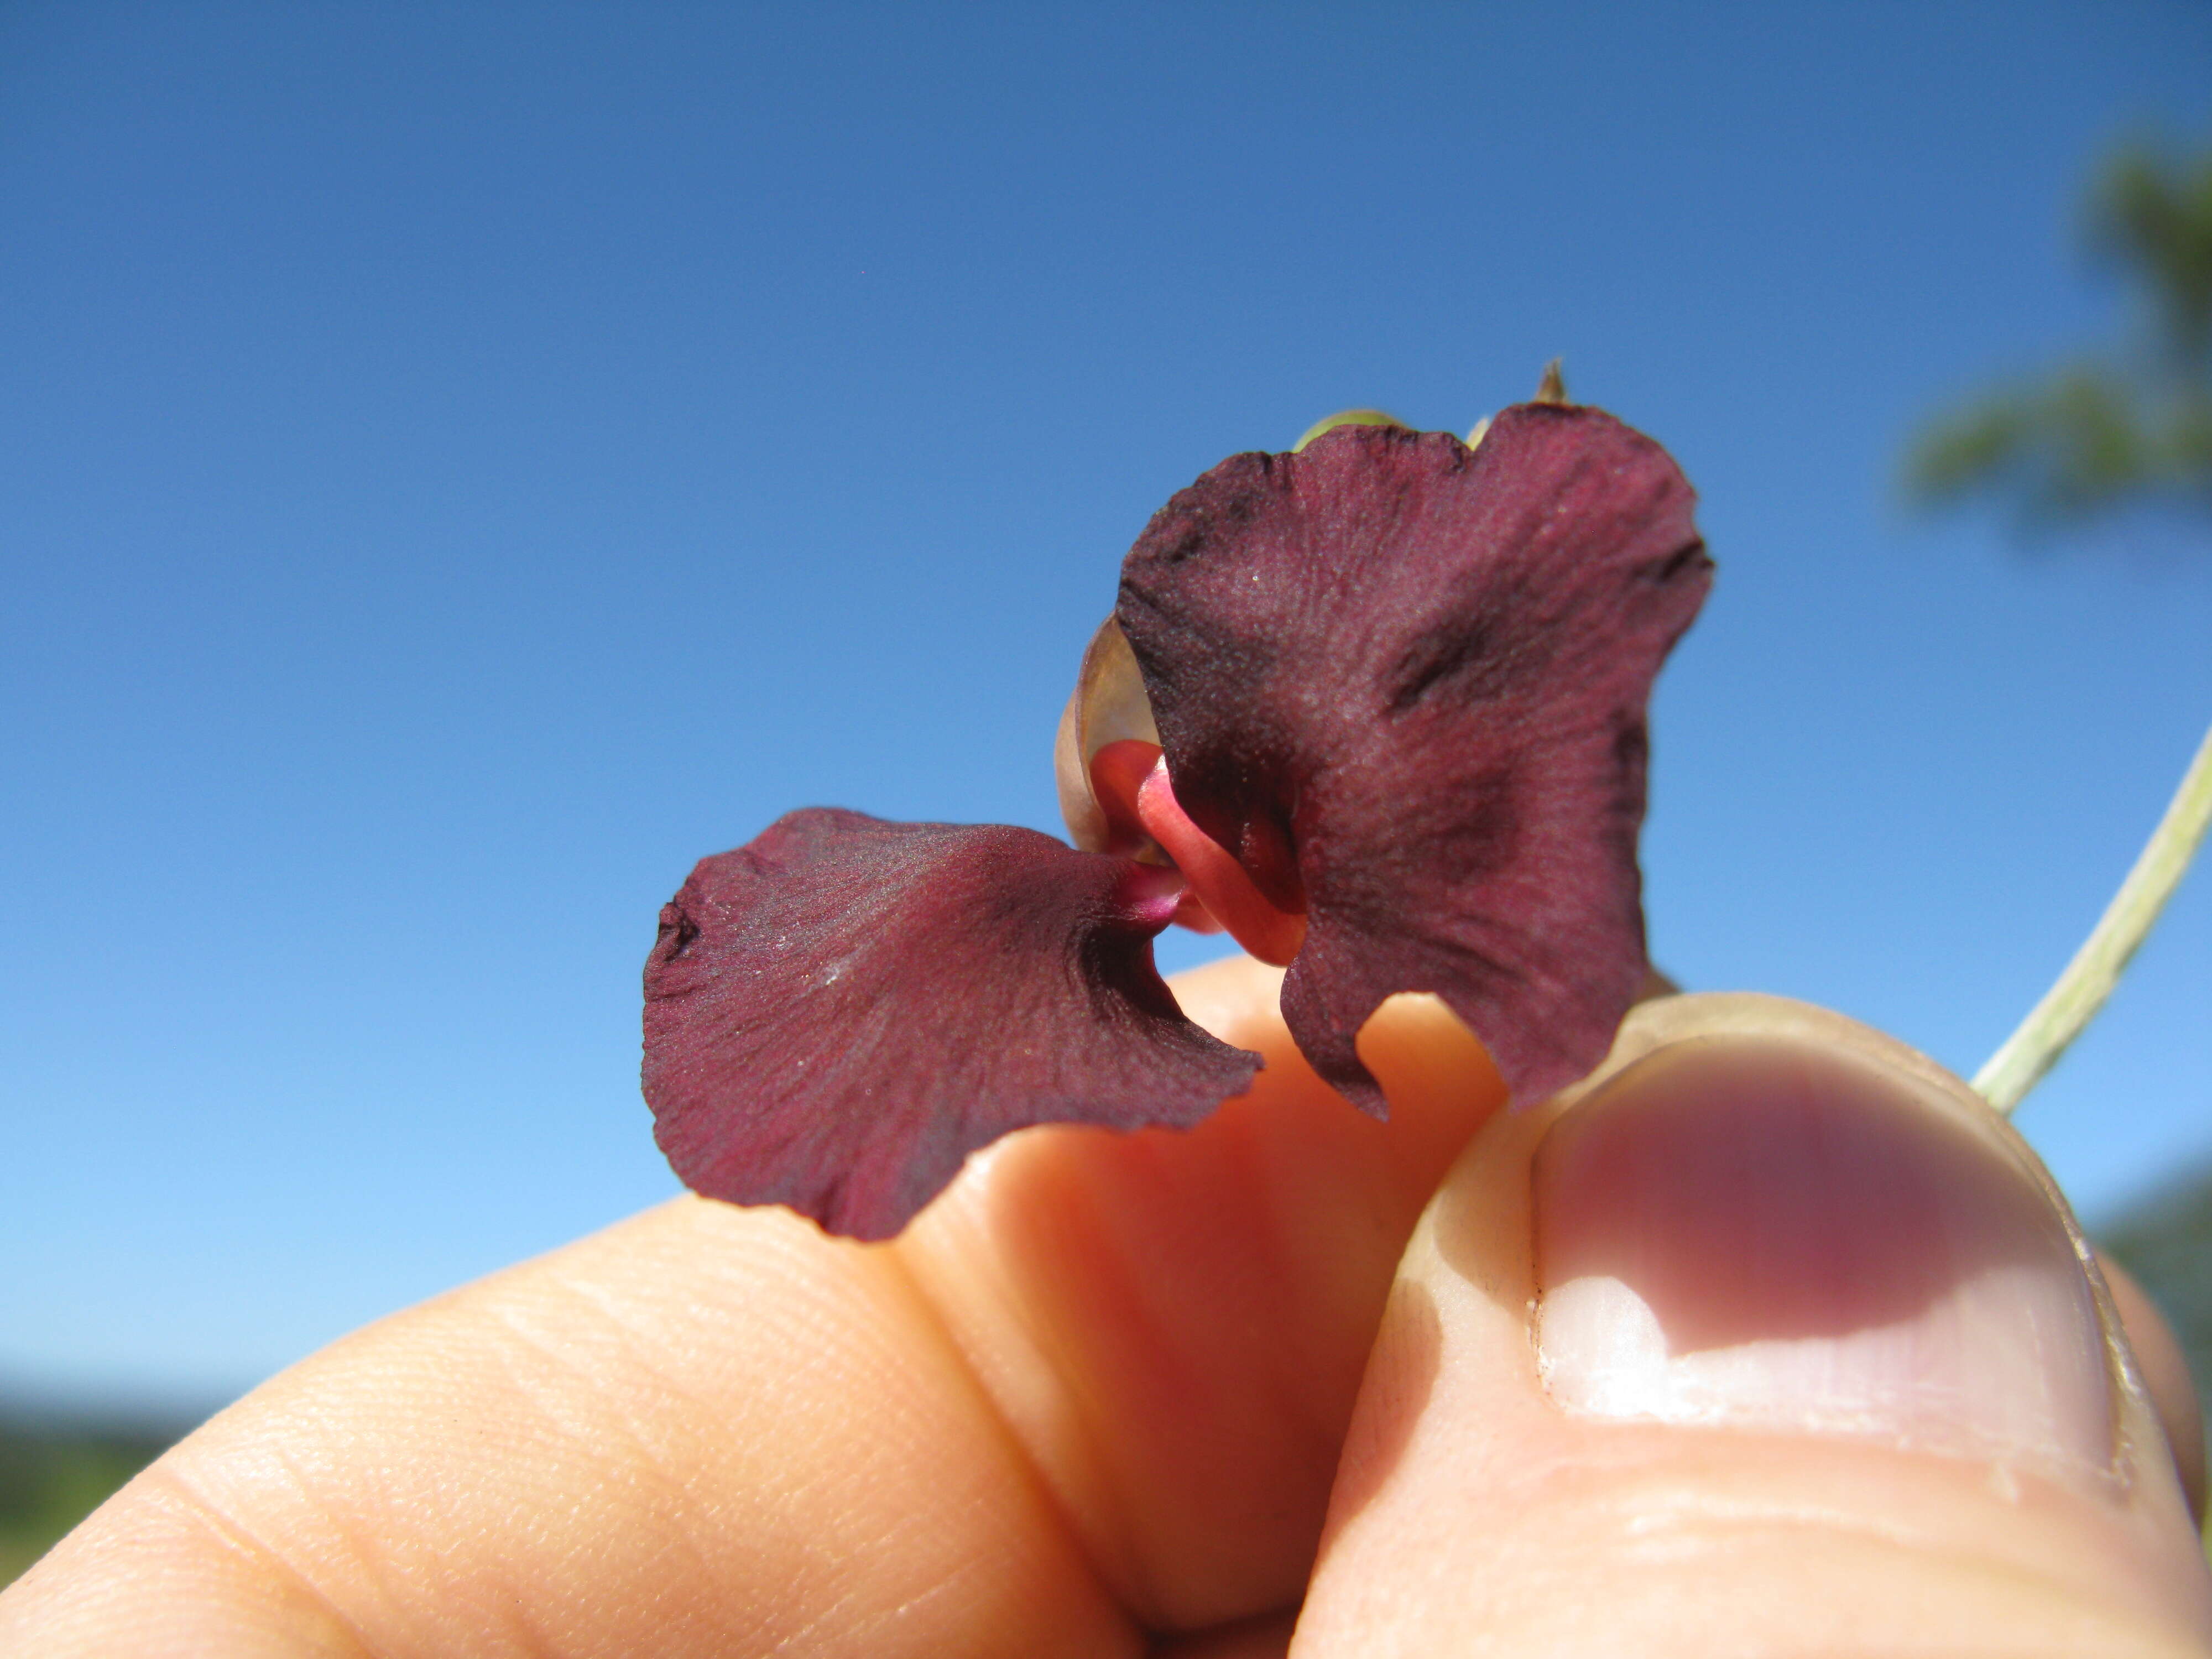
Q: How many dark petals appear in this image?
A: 2